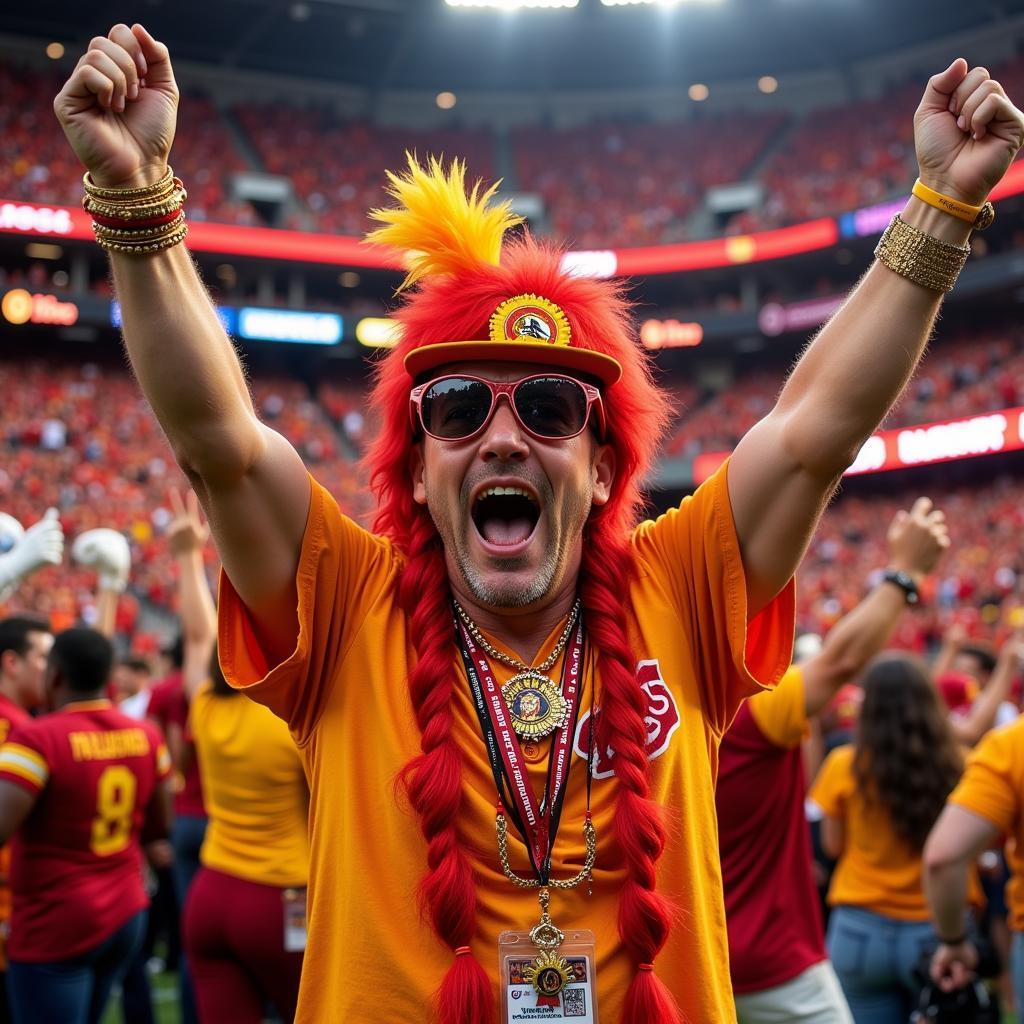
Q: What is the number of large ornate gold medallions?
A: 1